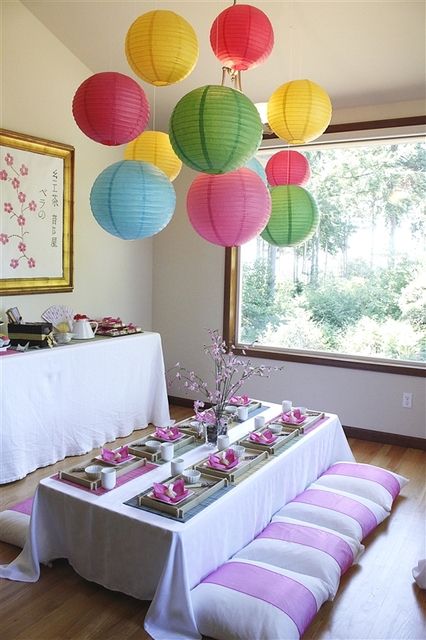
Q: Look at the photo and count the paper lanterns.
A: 11